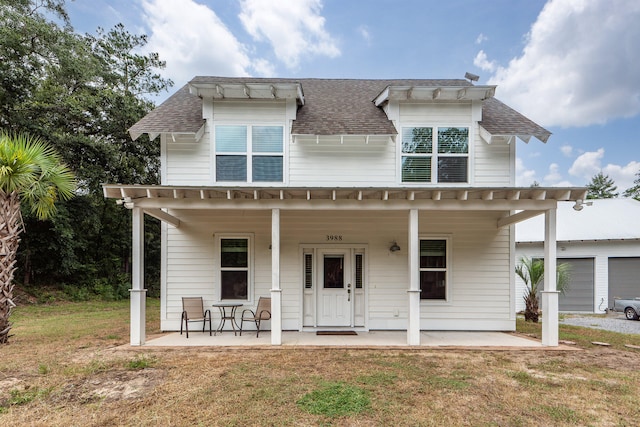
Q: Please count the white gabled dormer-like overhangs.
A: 2